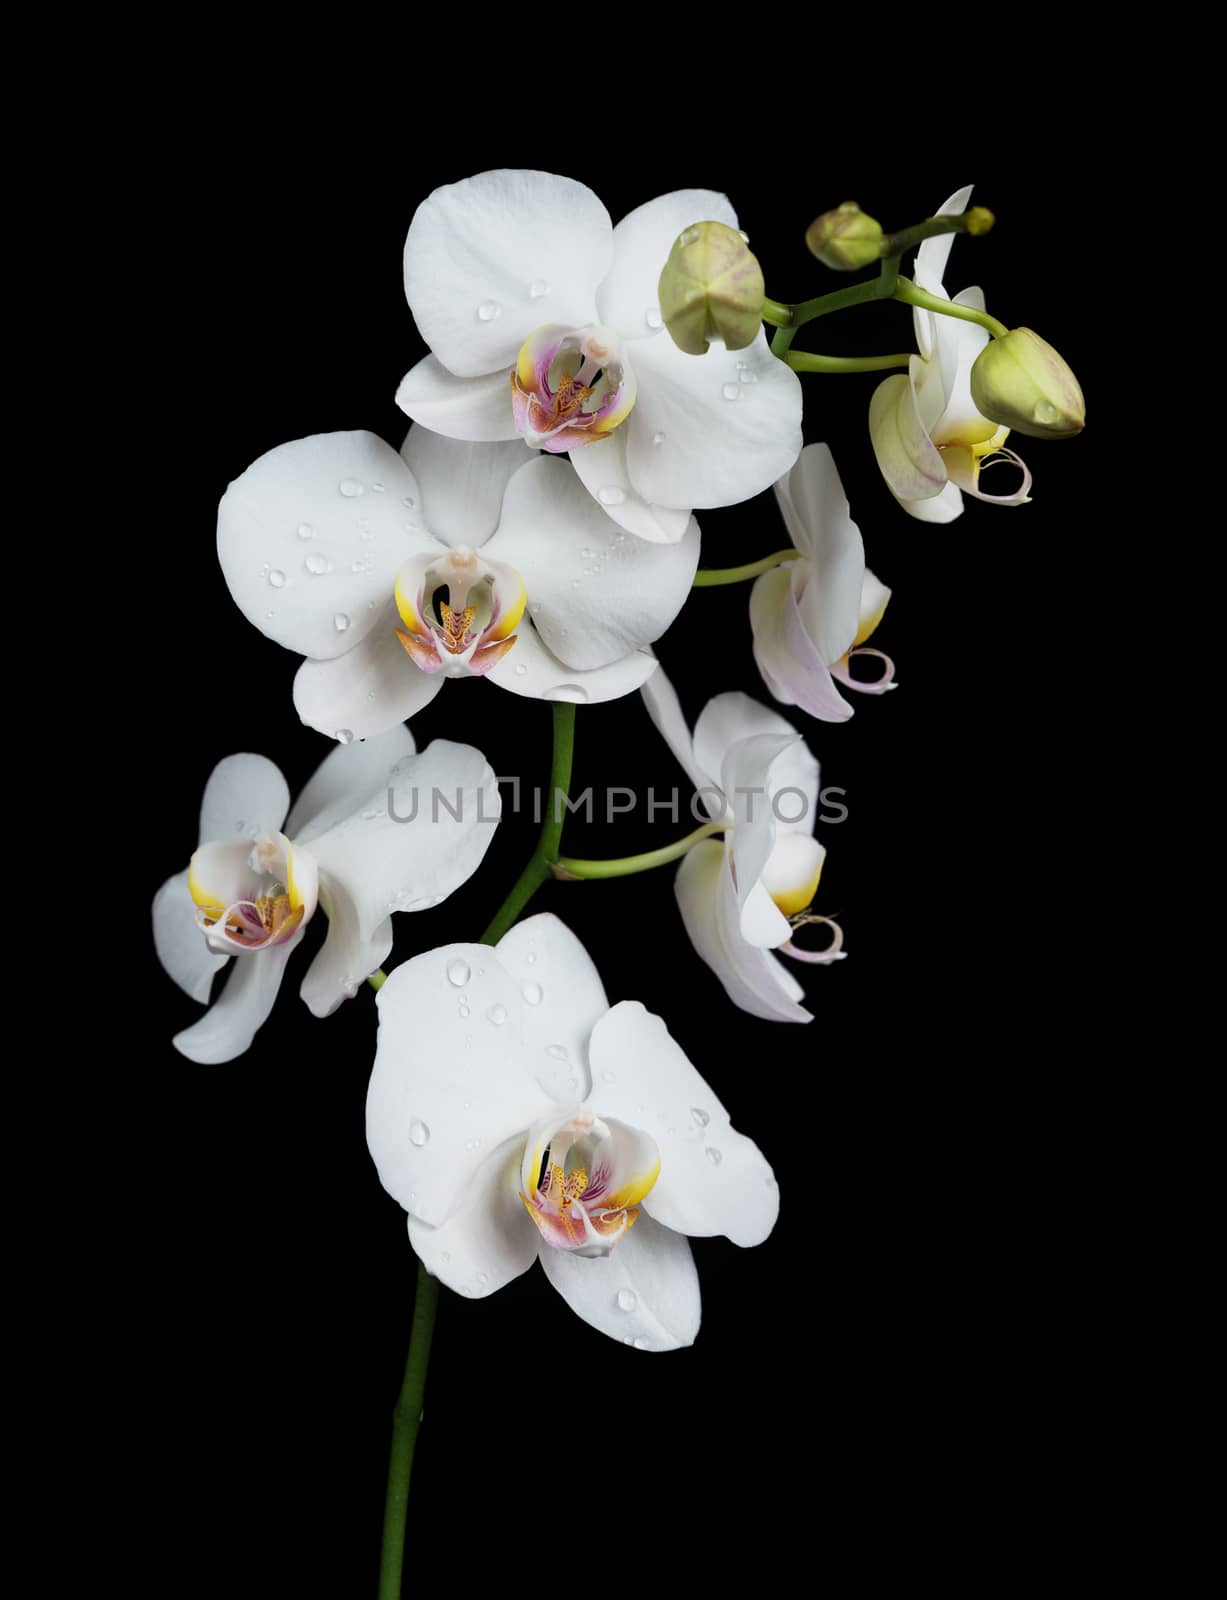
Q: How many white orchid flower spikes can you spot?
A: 1